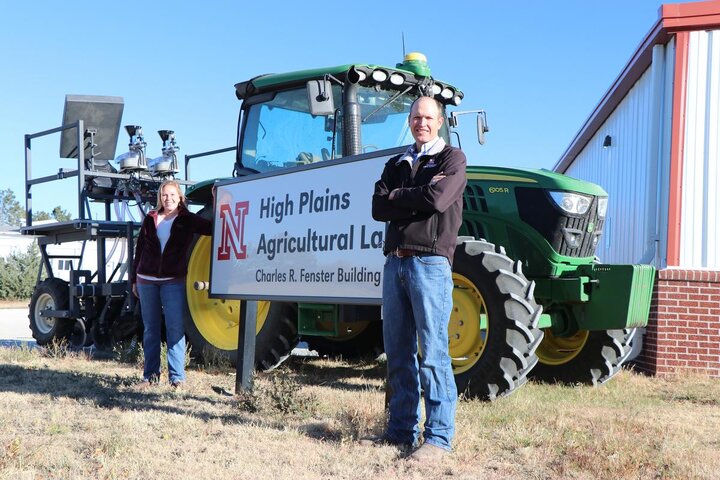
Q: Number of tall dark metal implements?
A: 1